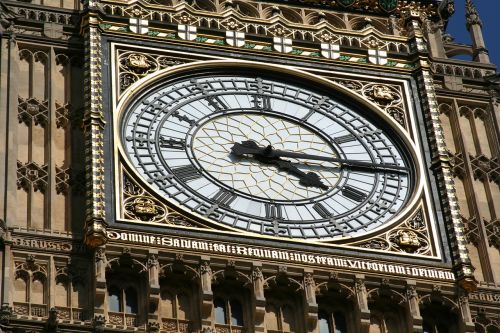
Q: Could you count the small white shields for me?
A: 6